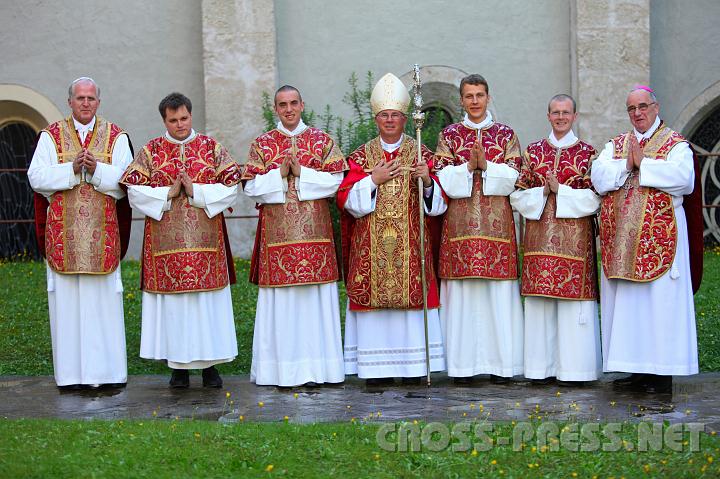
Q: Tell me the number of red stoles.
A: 7